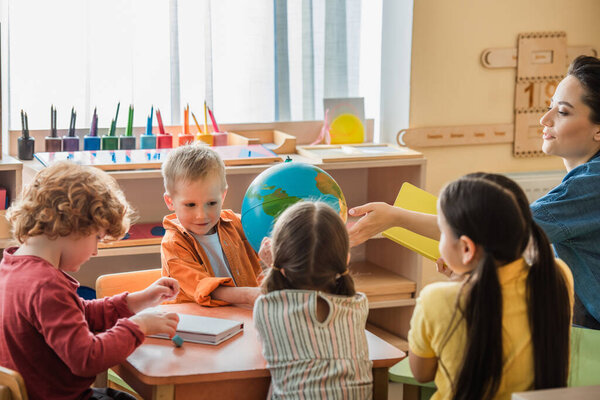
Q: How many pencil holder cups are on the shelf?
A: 11